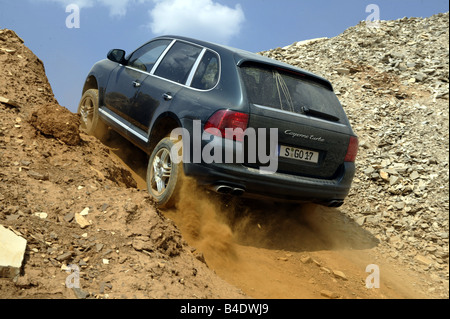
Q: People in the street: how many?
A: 0